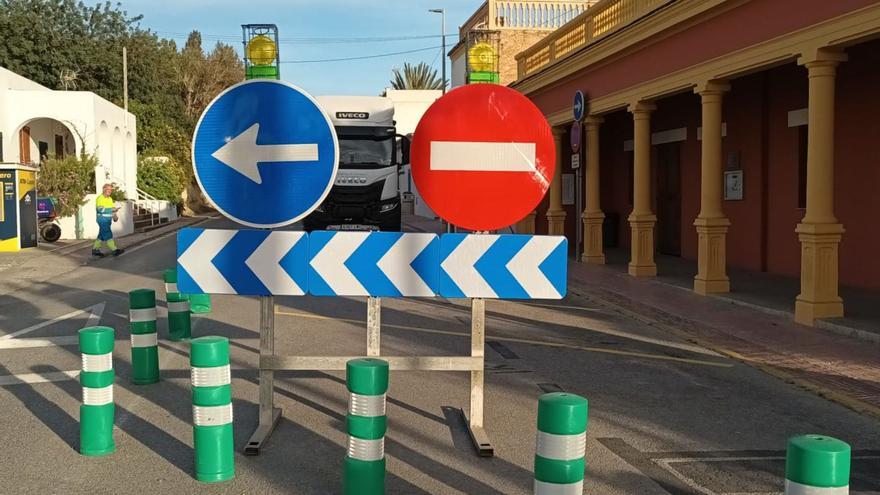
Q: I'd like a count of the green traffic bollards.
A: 8